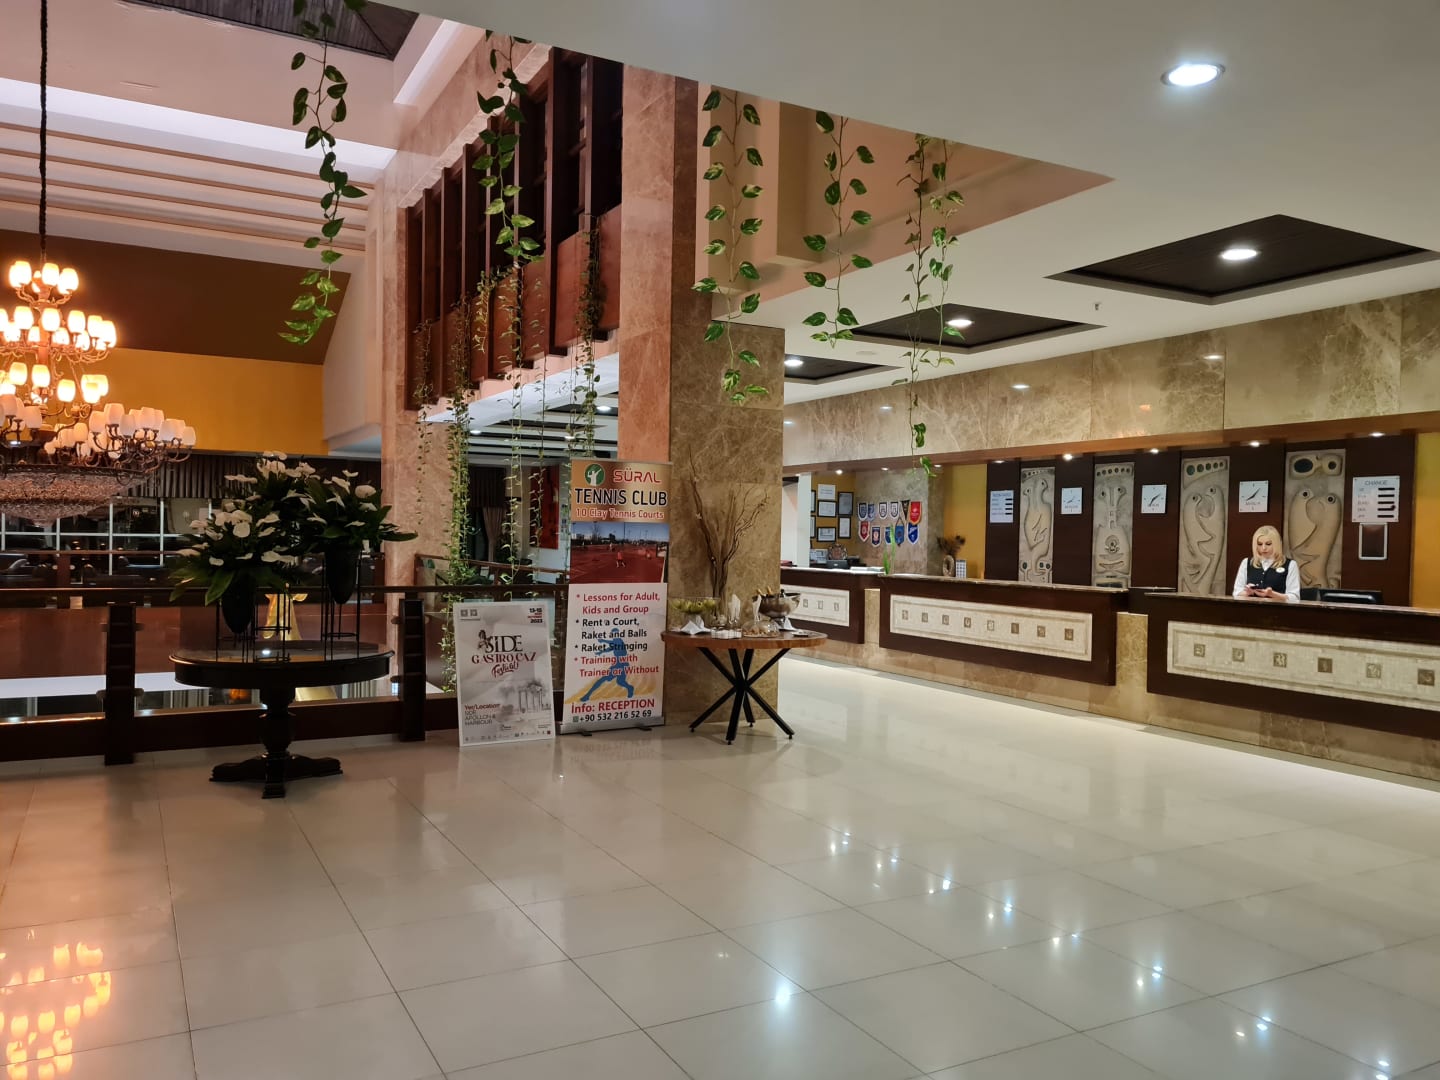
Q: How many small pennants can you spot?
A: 11